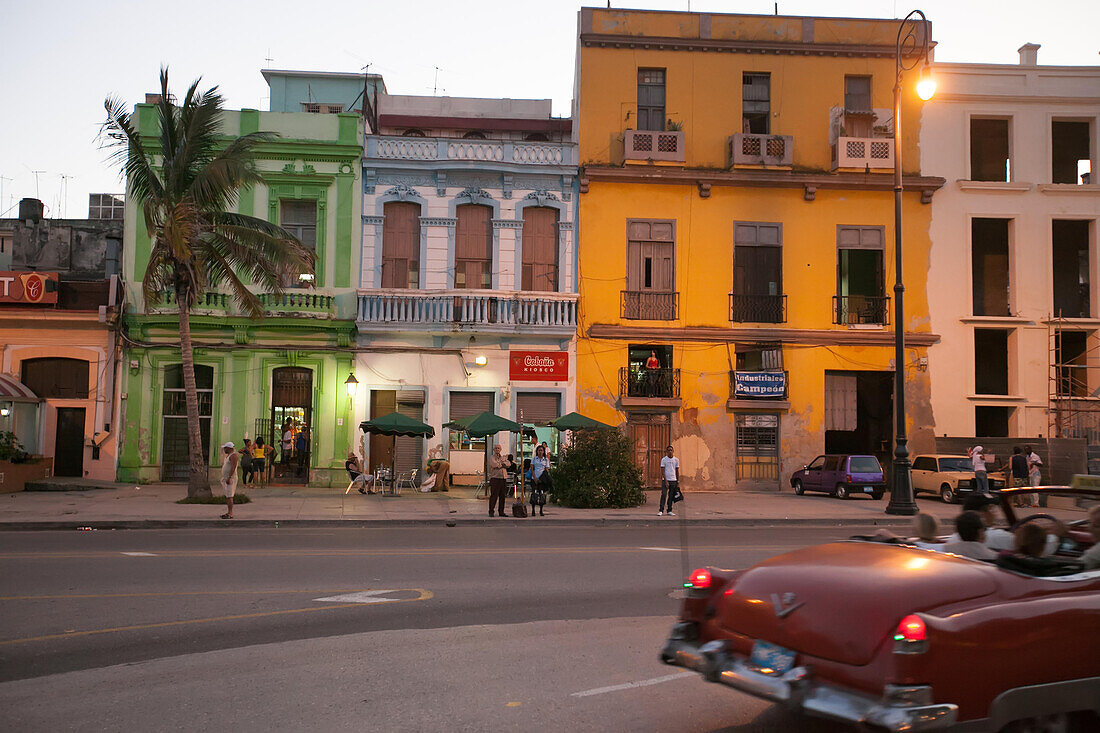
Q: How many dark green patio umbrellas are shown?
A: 3